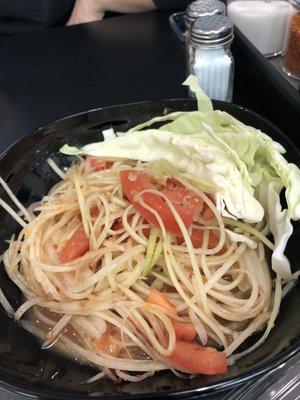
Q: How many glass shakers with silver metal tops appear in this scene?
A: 2